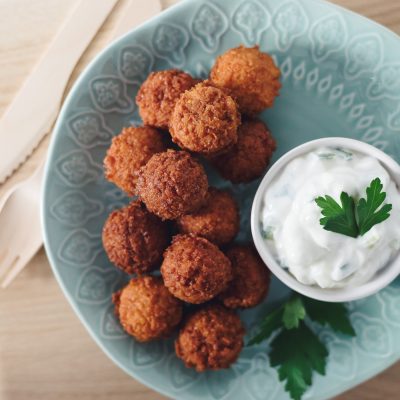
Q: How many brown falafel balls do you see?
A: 12